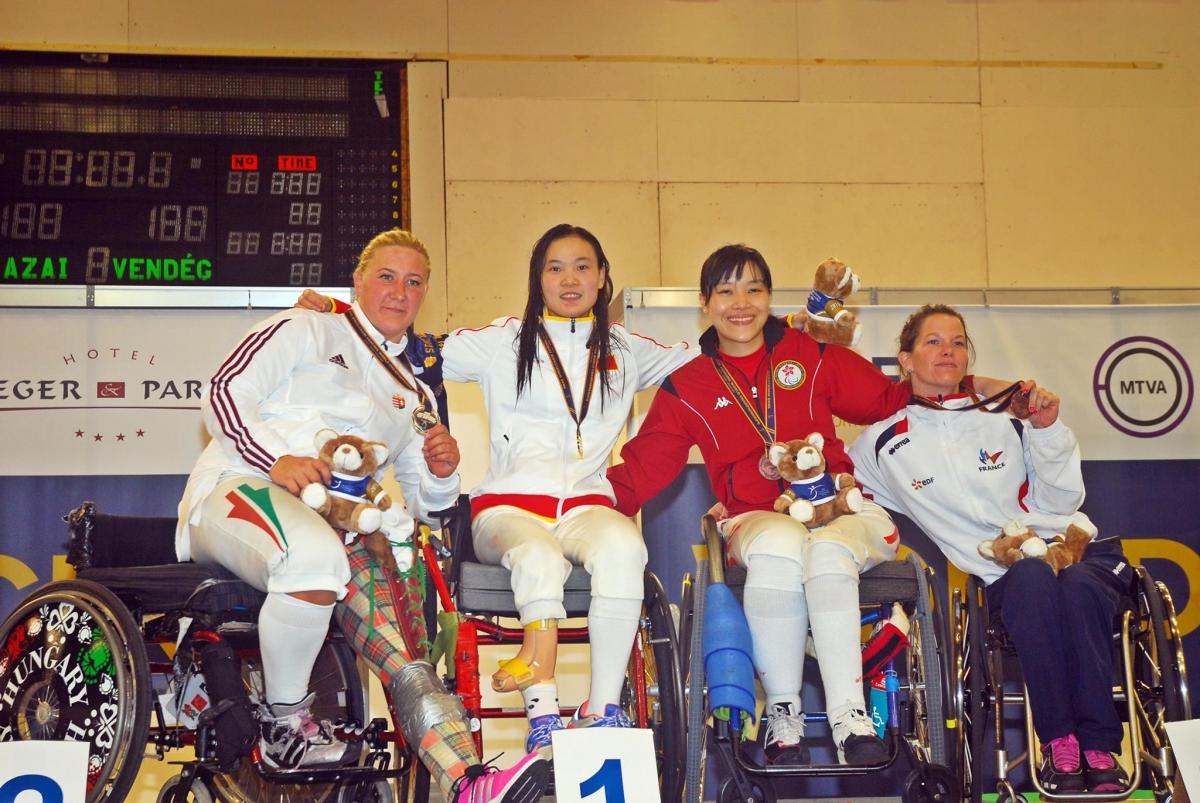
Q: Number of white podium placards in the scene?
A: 3